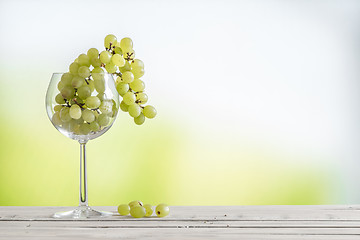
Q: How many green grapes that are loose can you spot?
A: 5